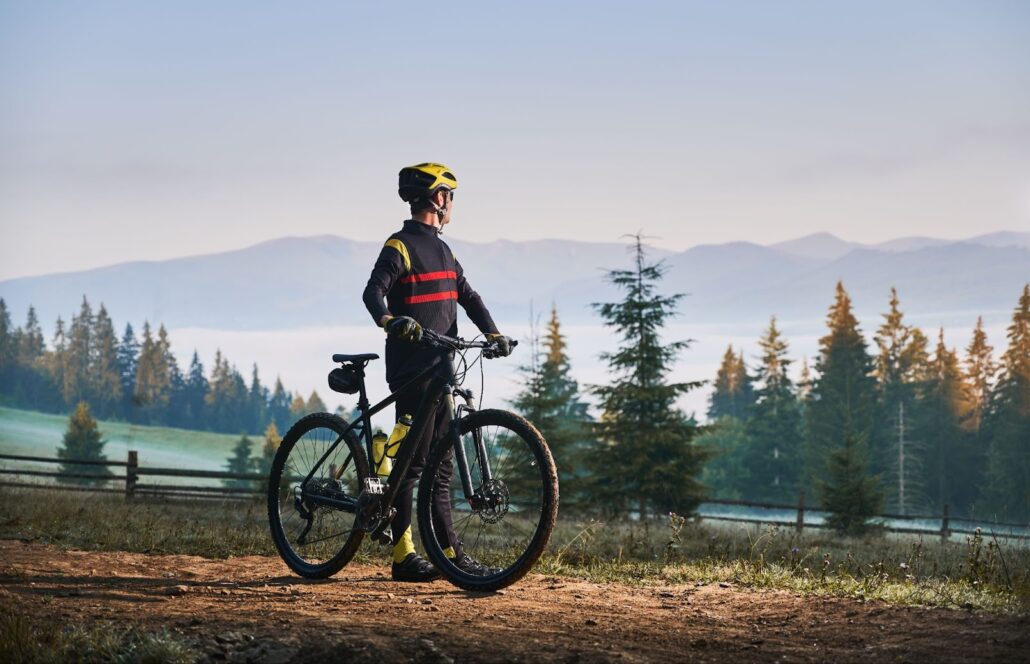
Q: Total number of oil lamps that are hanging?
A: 0